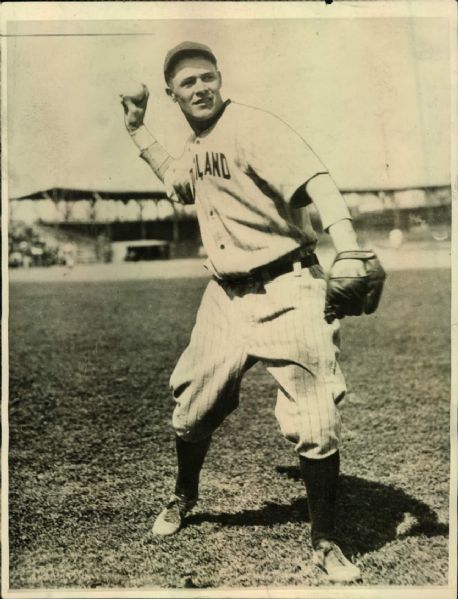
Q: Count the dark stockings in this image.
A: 2